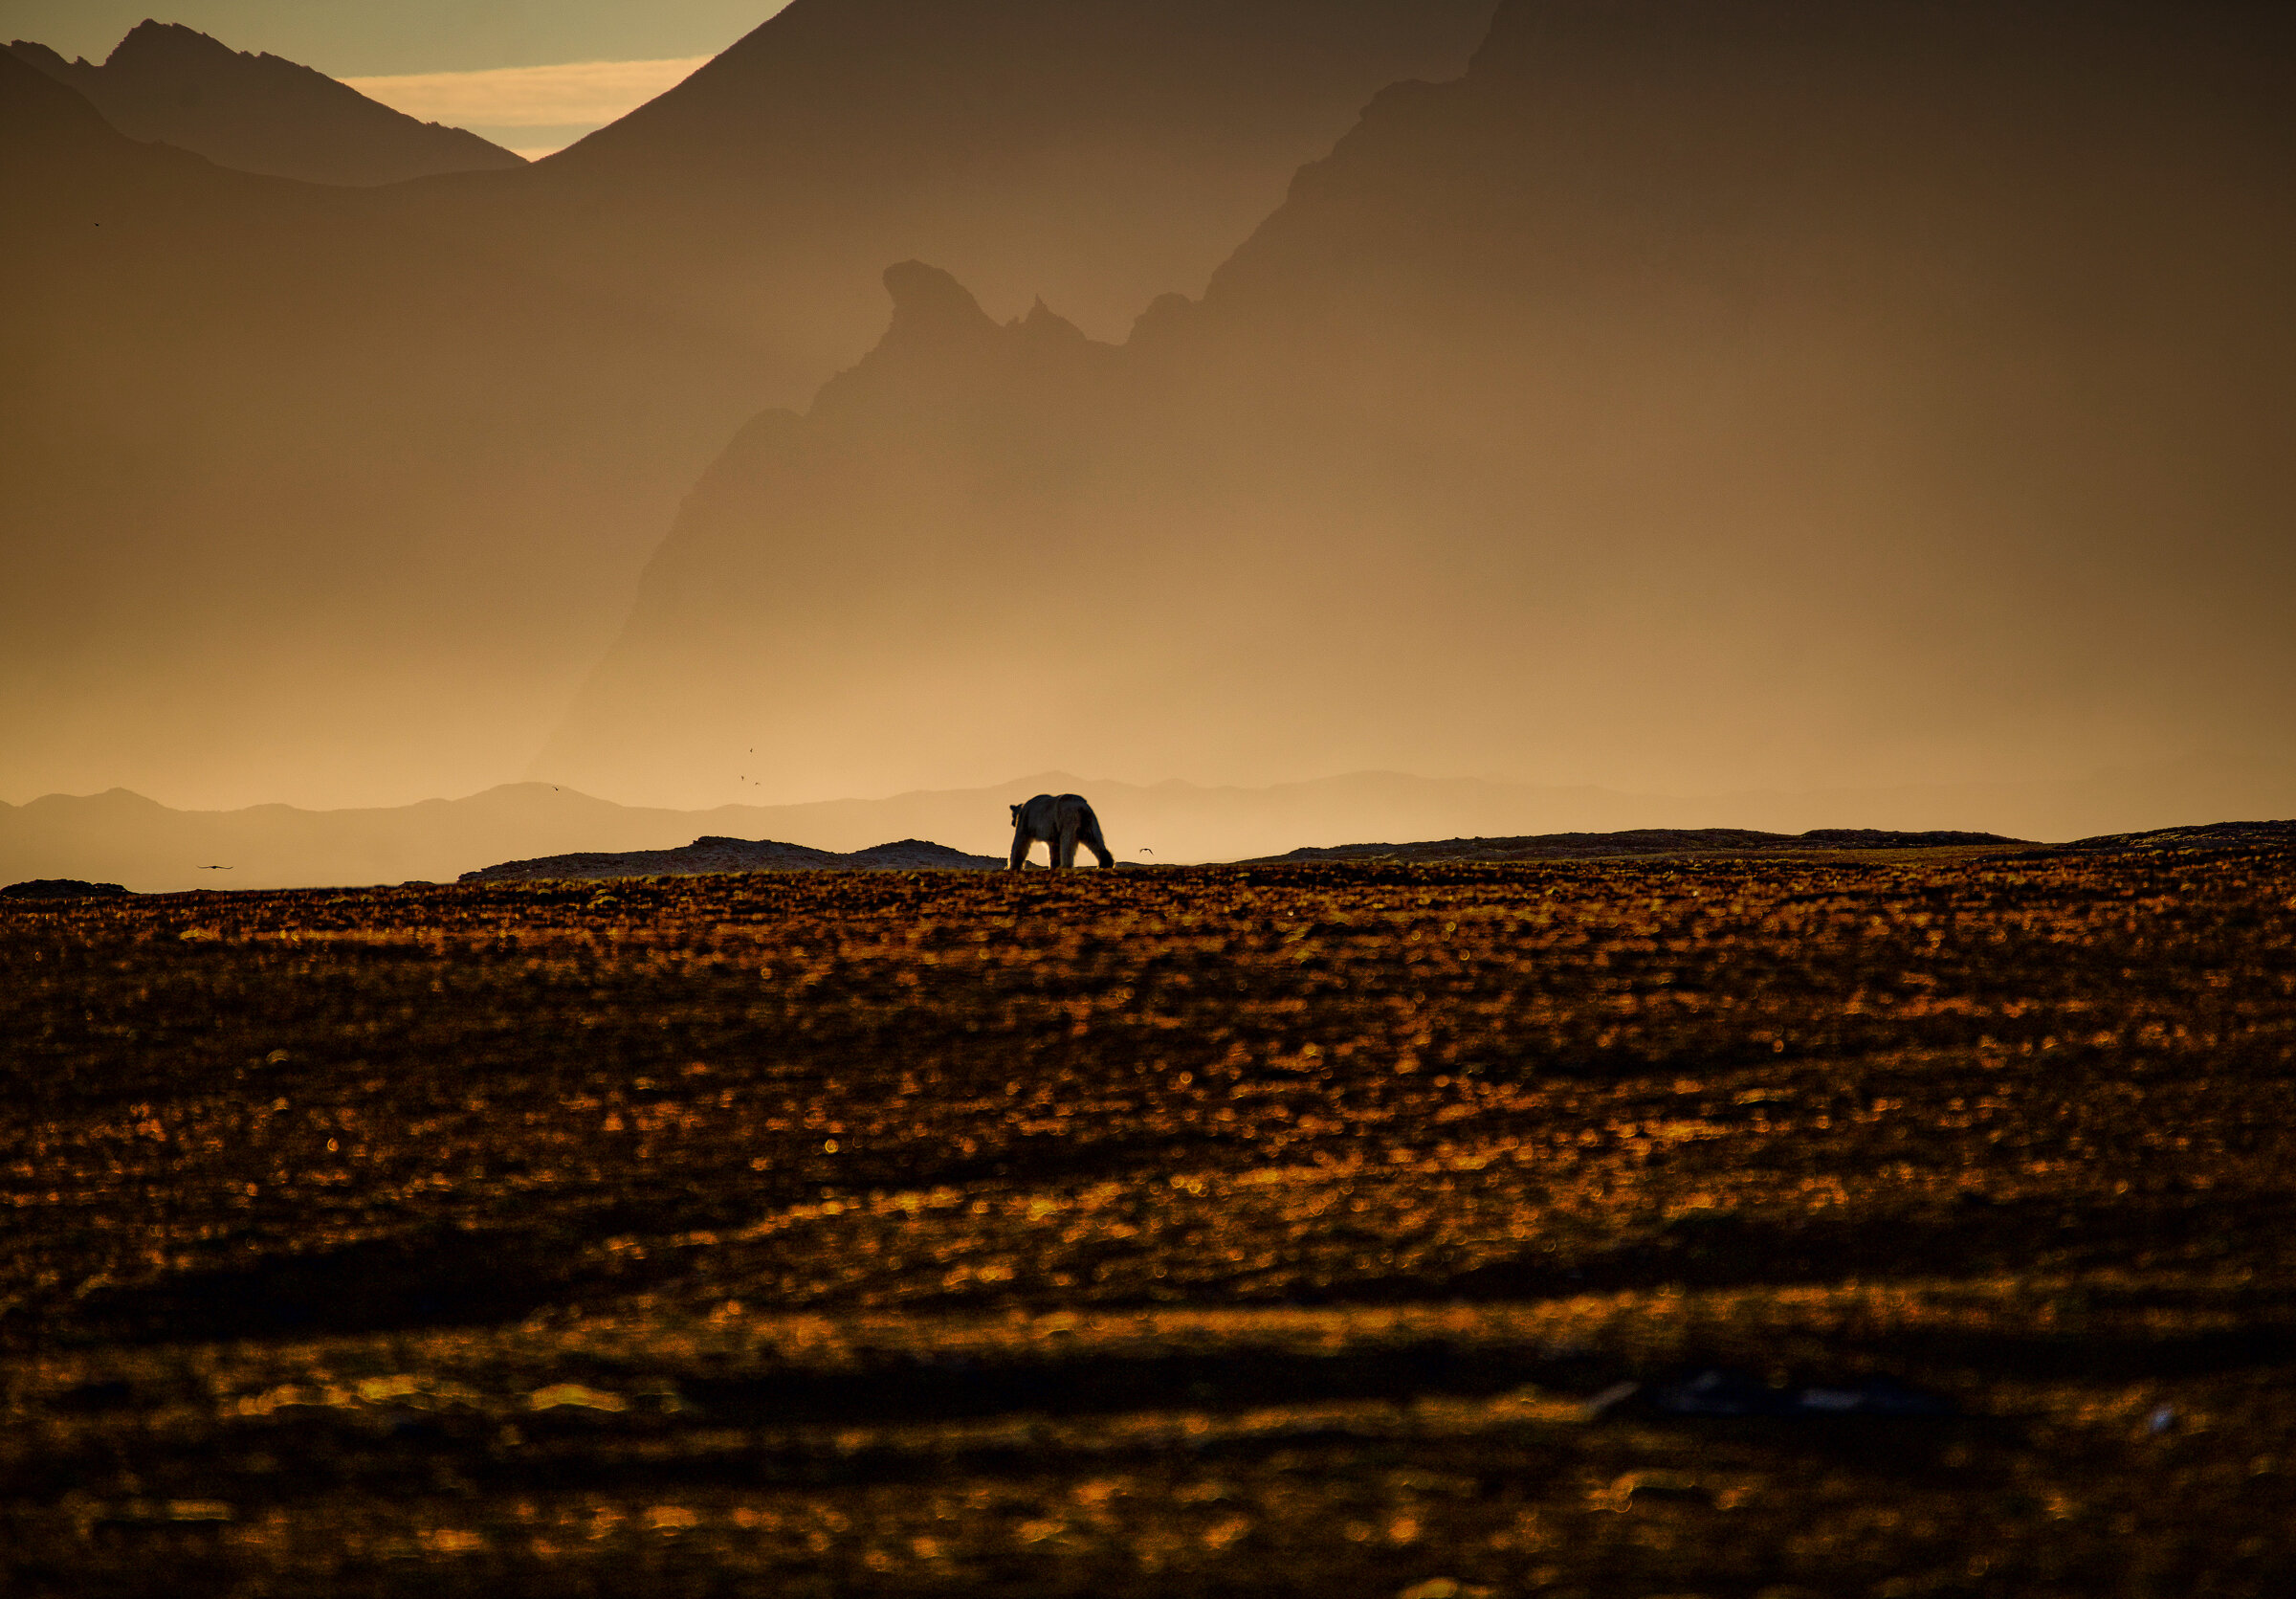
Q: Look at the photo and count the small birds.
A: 7